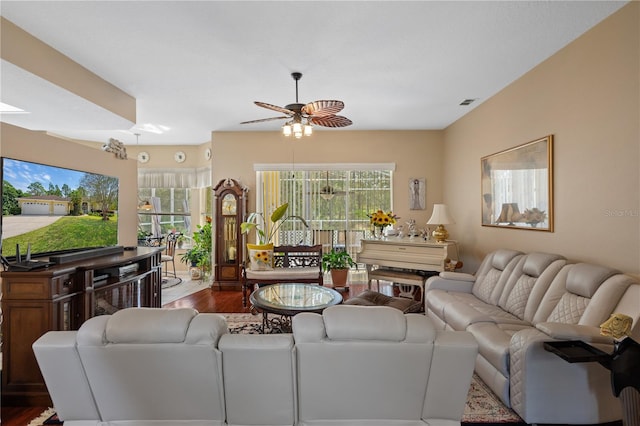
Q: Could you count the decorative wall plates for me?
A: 3